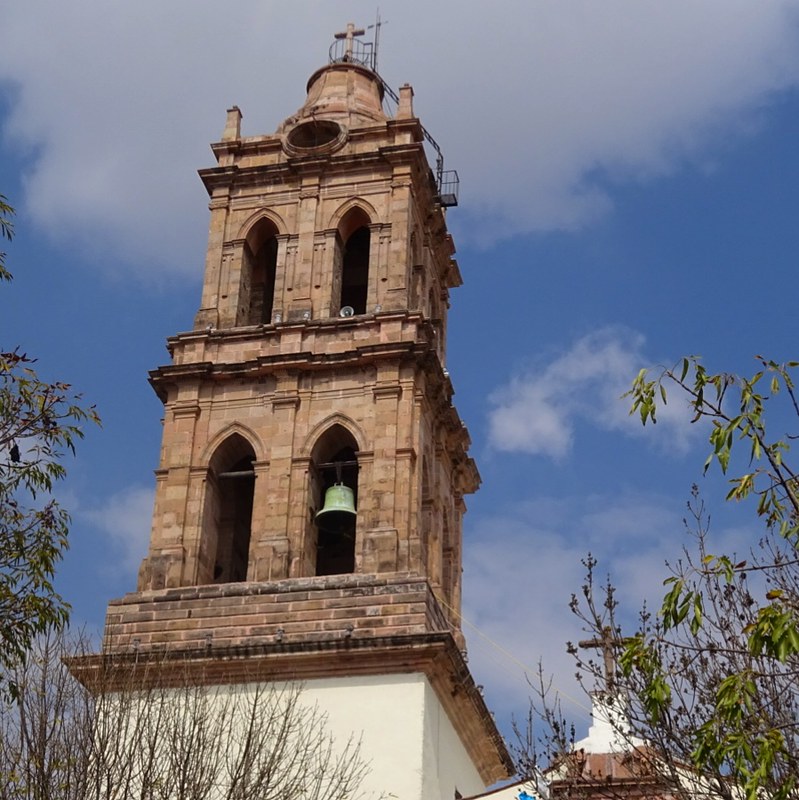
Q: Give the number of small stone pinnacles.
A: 2